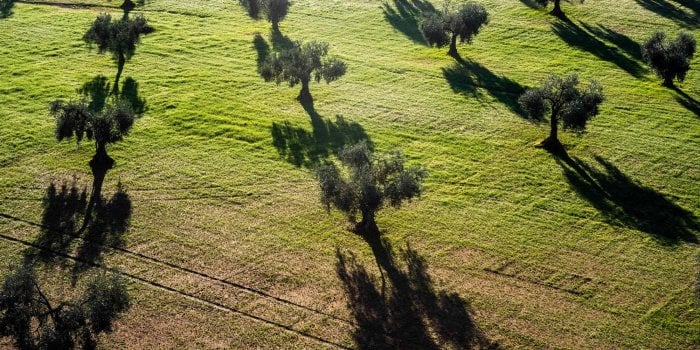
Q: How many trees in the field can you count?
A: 11